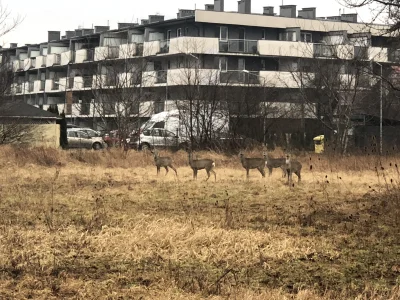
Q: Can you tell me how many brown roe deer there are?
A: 5